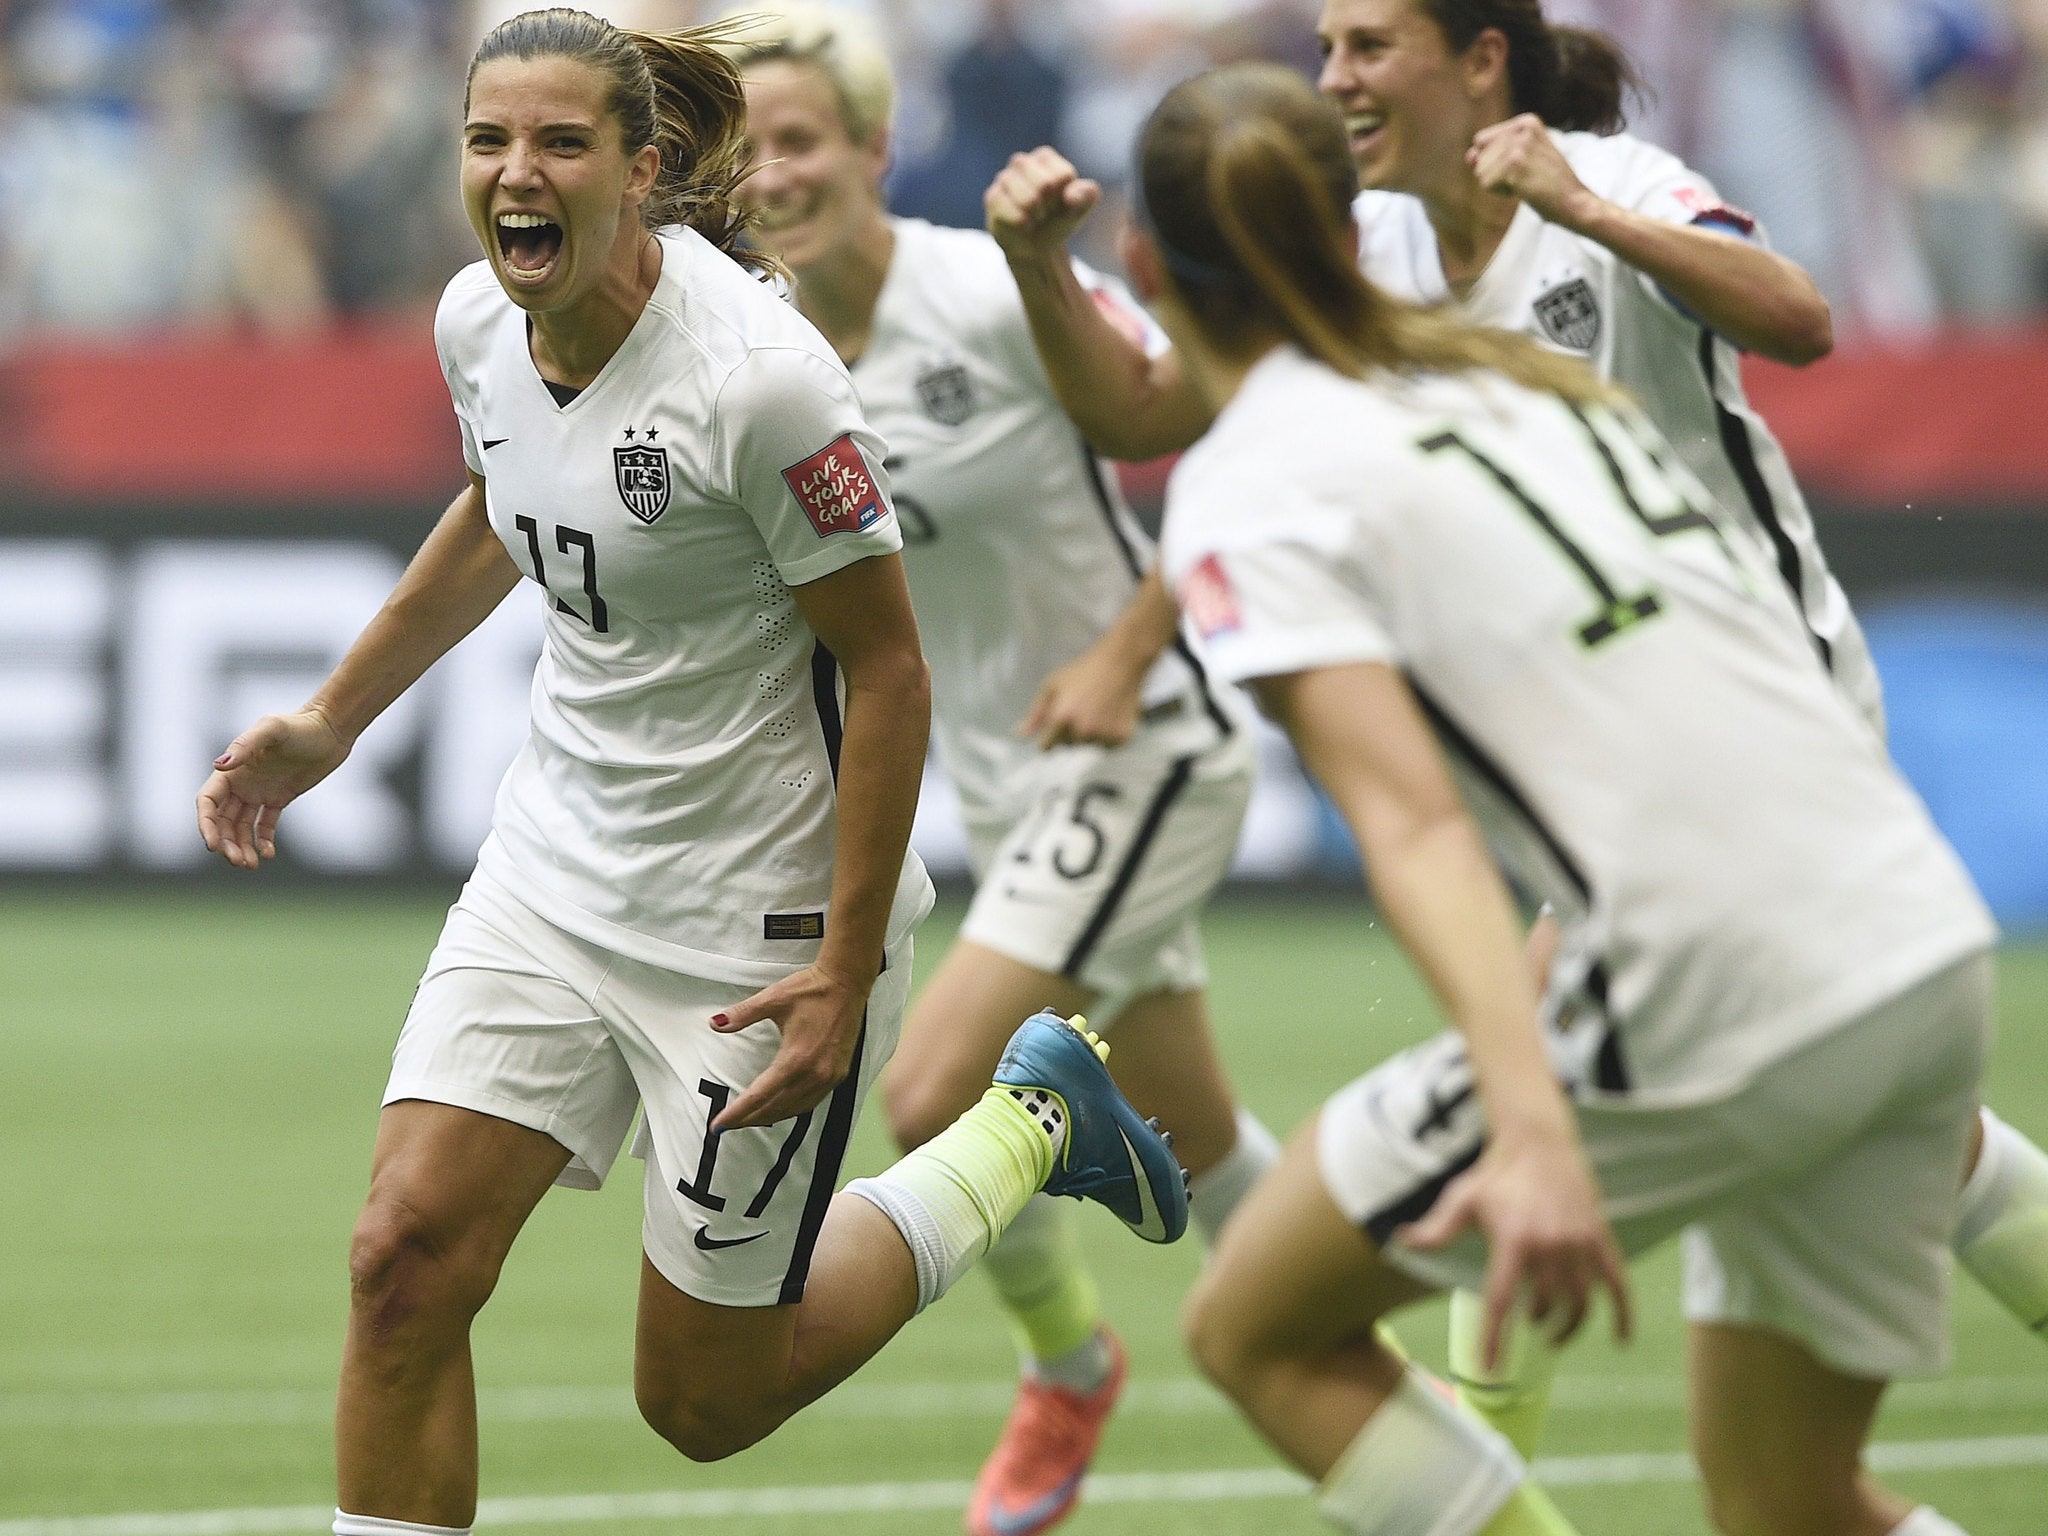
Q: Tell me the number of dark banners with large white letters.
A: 1